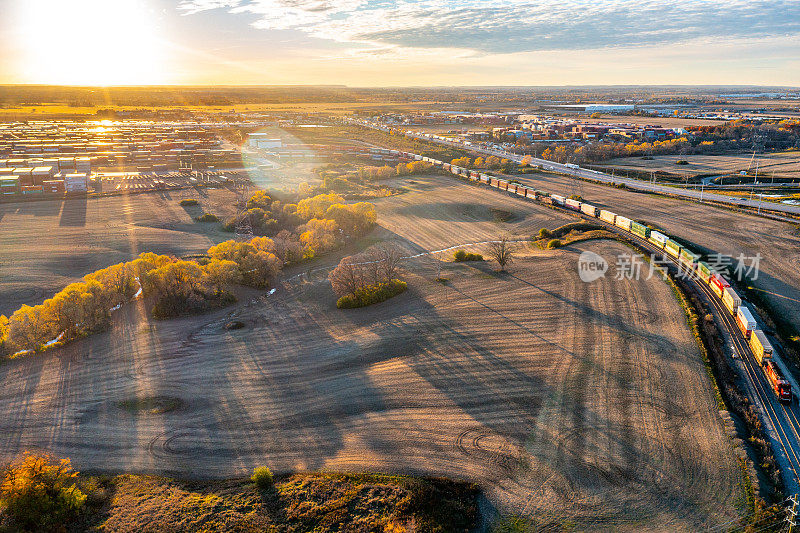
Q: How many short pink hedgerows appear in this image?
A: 0